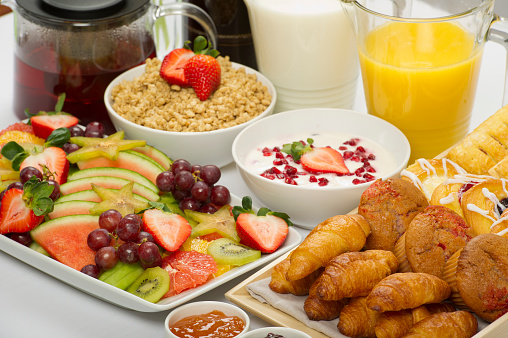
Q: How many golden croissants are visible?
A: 8